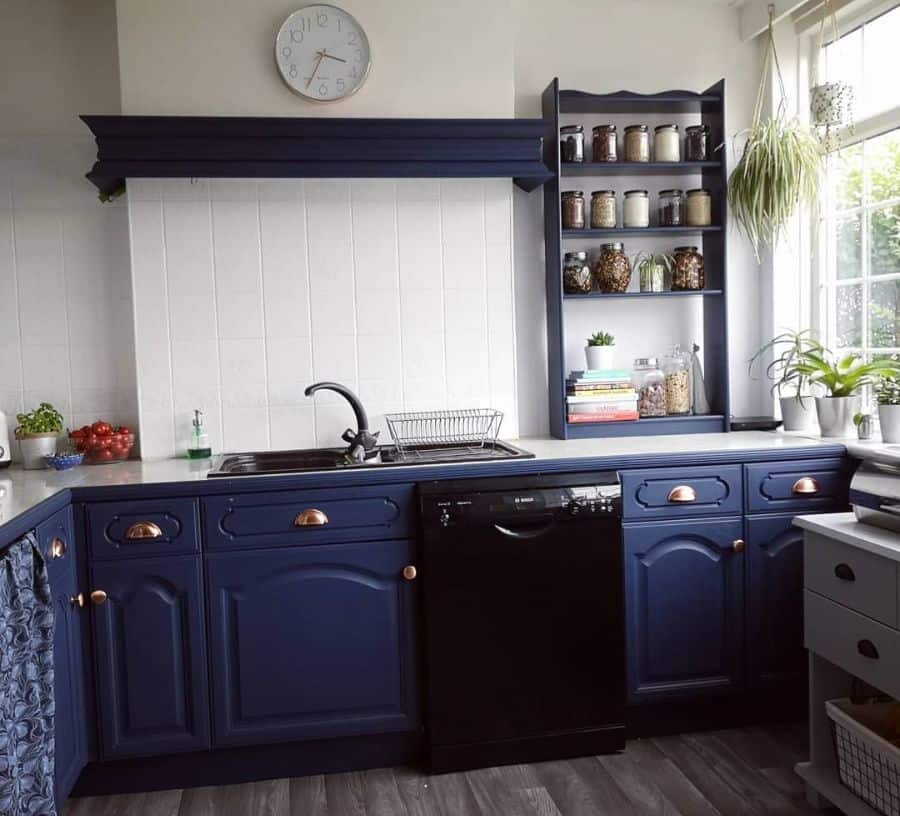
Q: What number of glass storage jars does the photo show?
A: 15